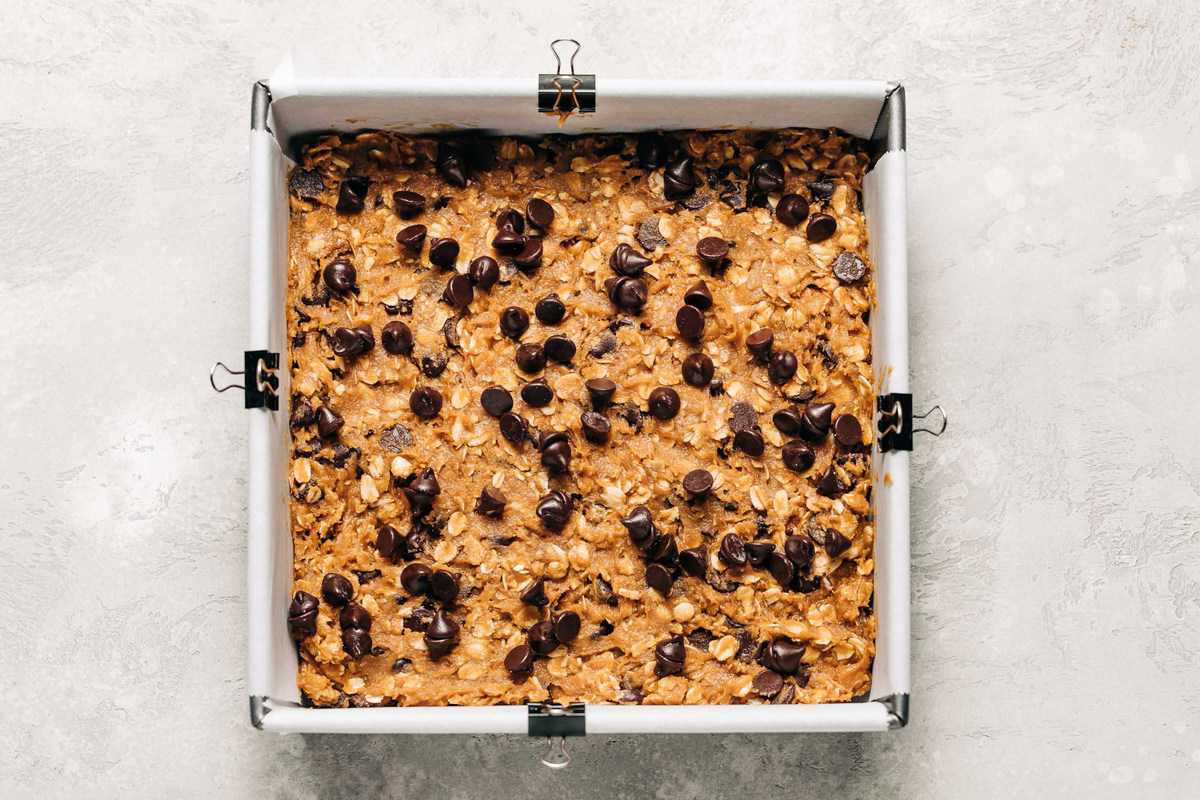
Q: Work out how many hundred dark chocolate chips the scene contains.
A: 1